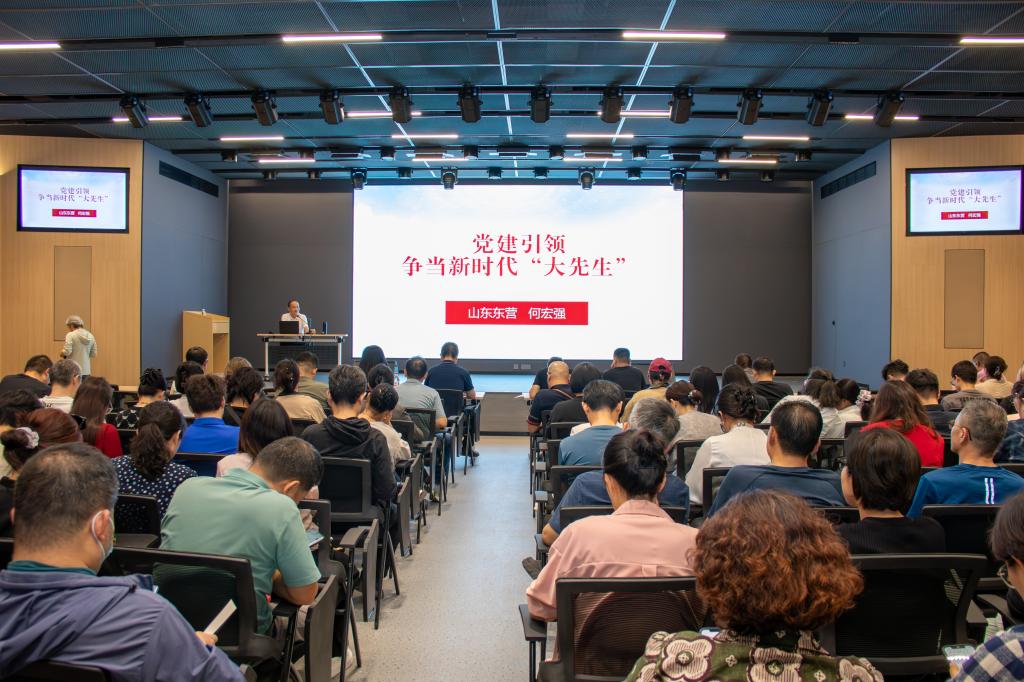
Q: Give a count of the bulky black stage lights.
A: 12